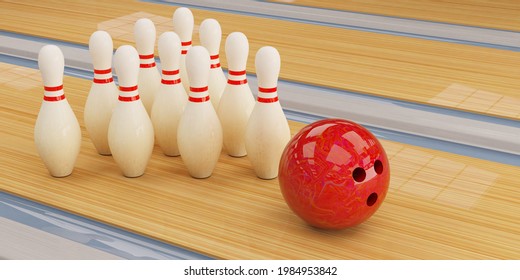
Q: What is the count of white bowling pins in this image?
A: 10